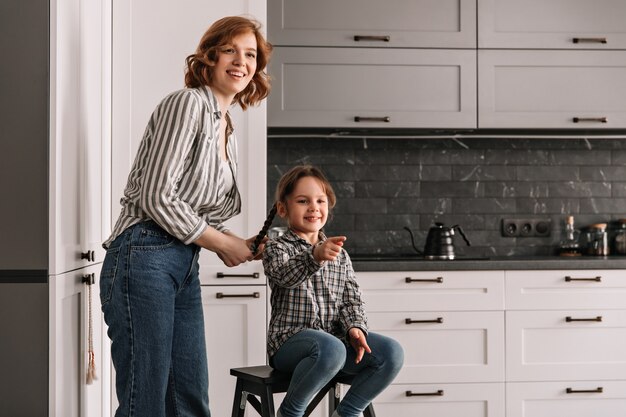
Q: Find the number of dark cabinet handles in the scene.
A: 14